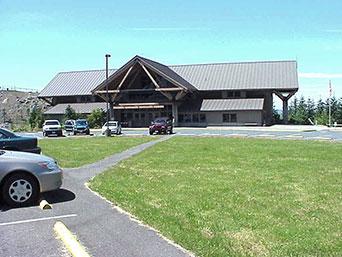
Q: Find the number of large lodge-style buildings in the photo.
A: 1